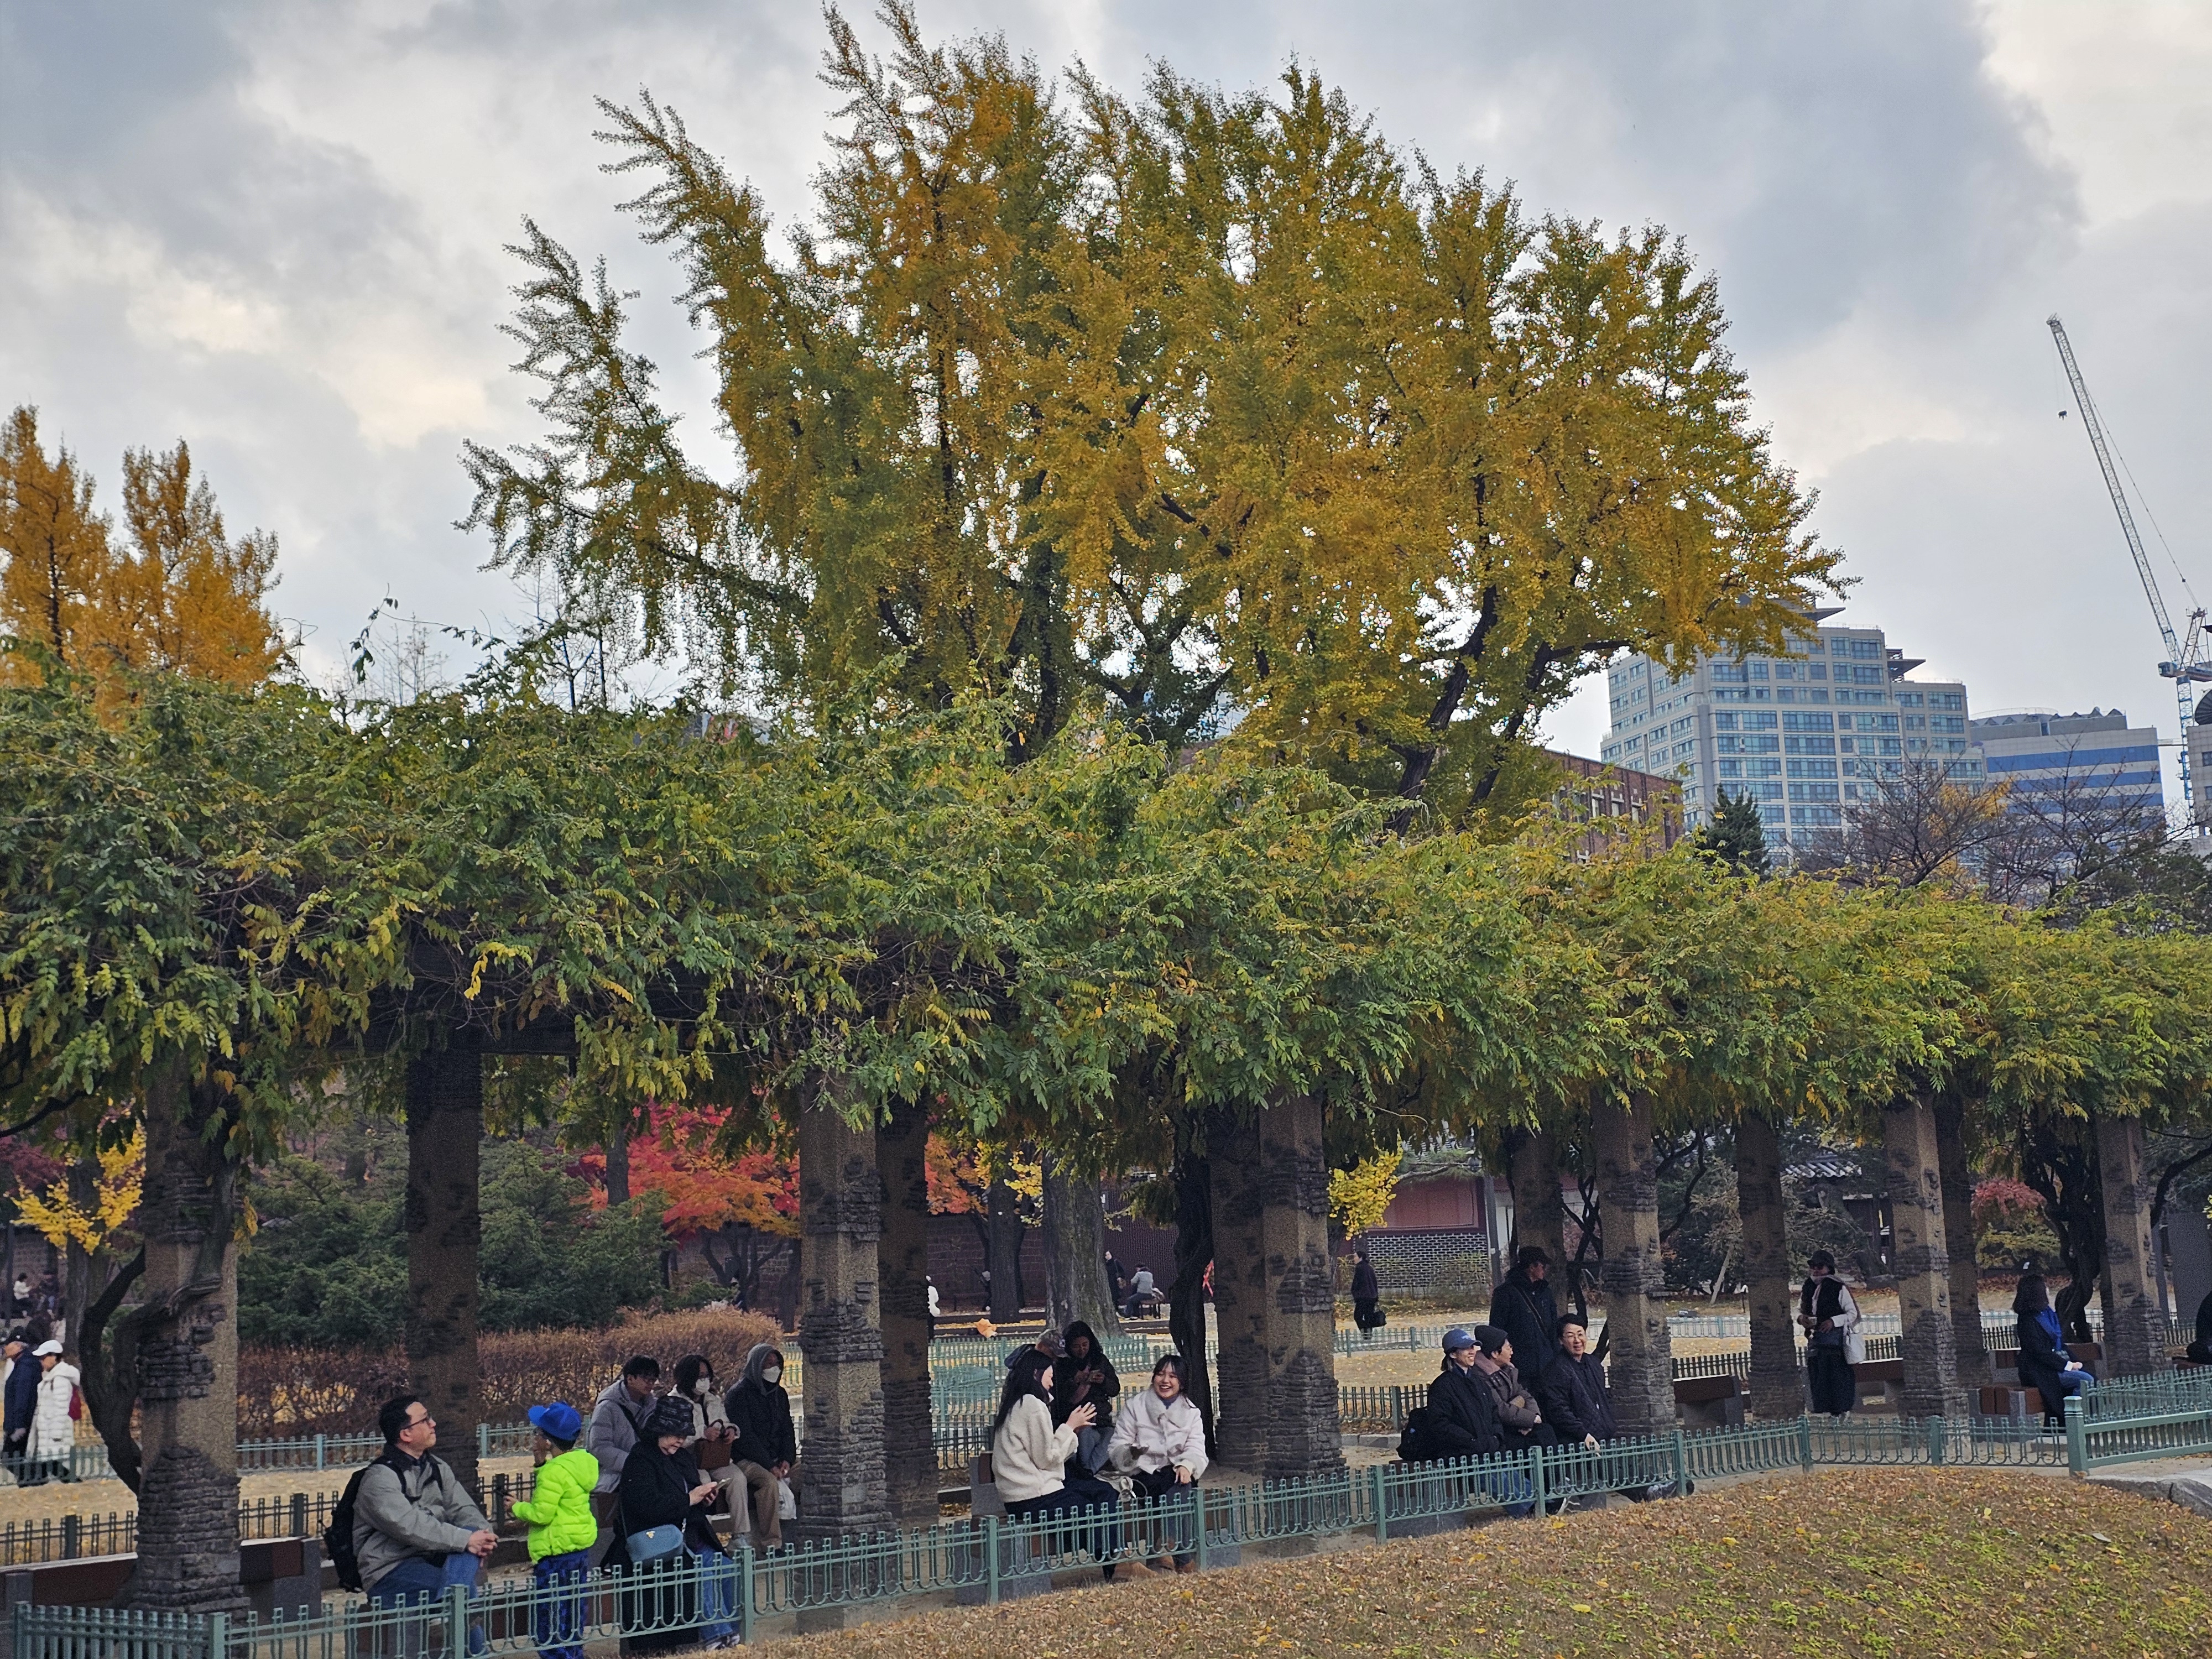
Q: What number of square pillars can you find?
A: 12